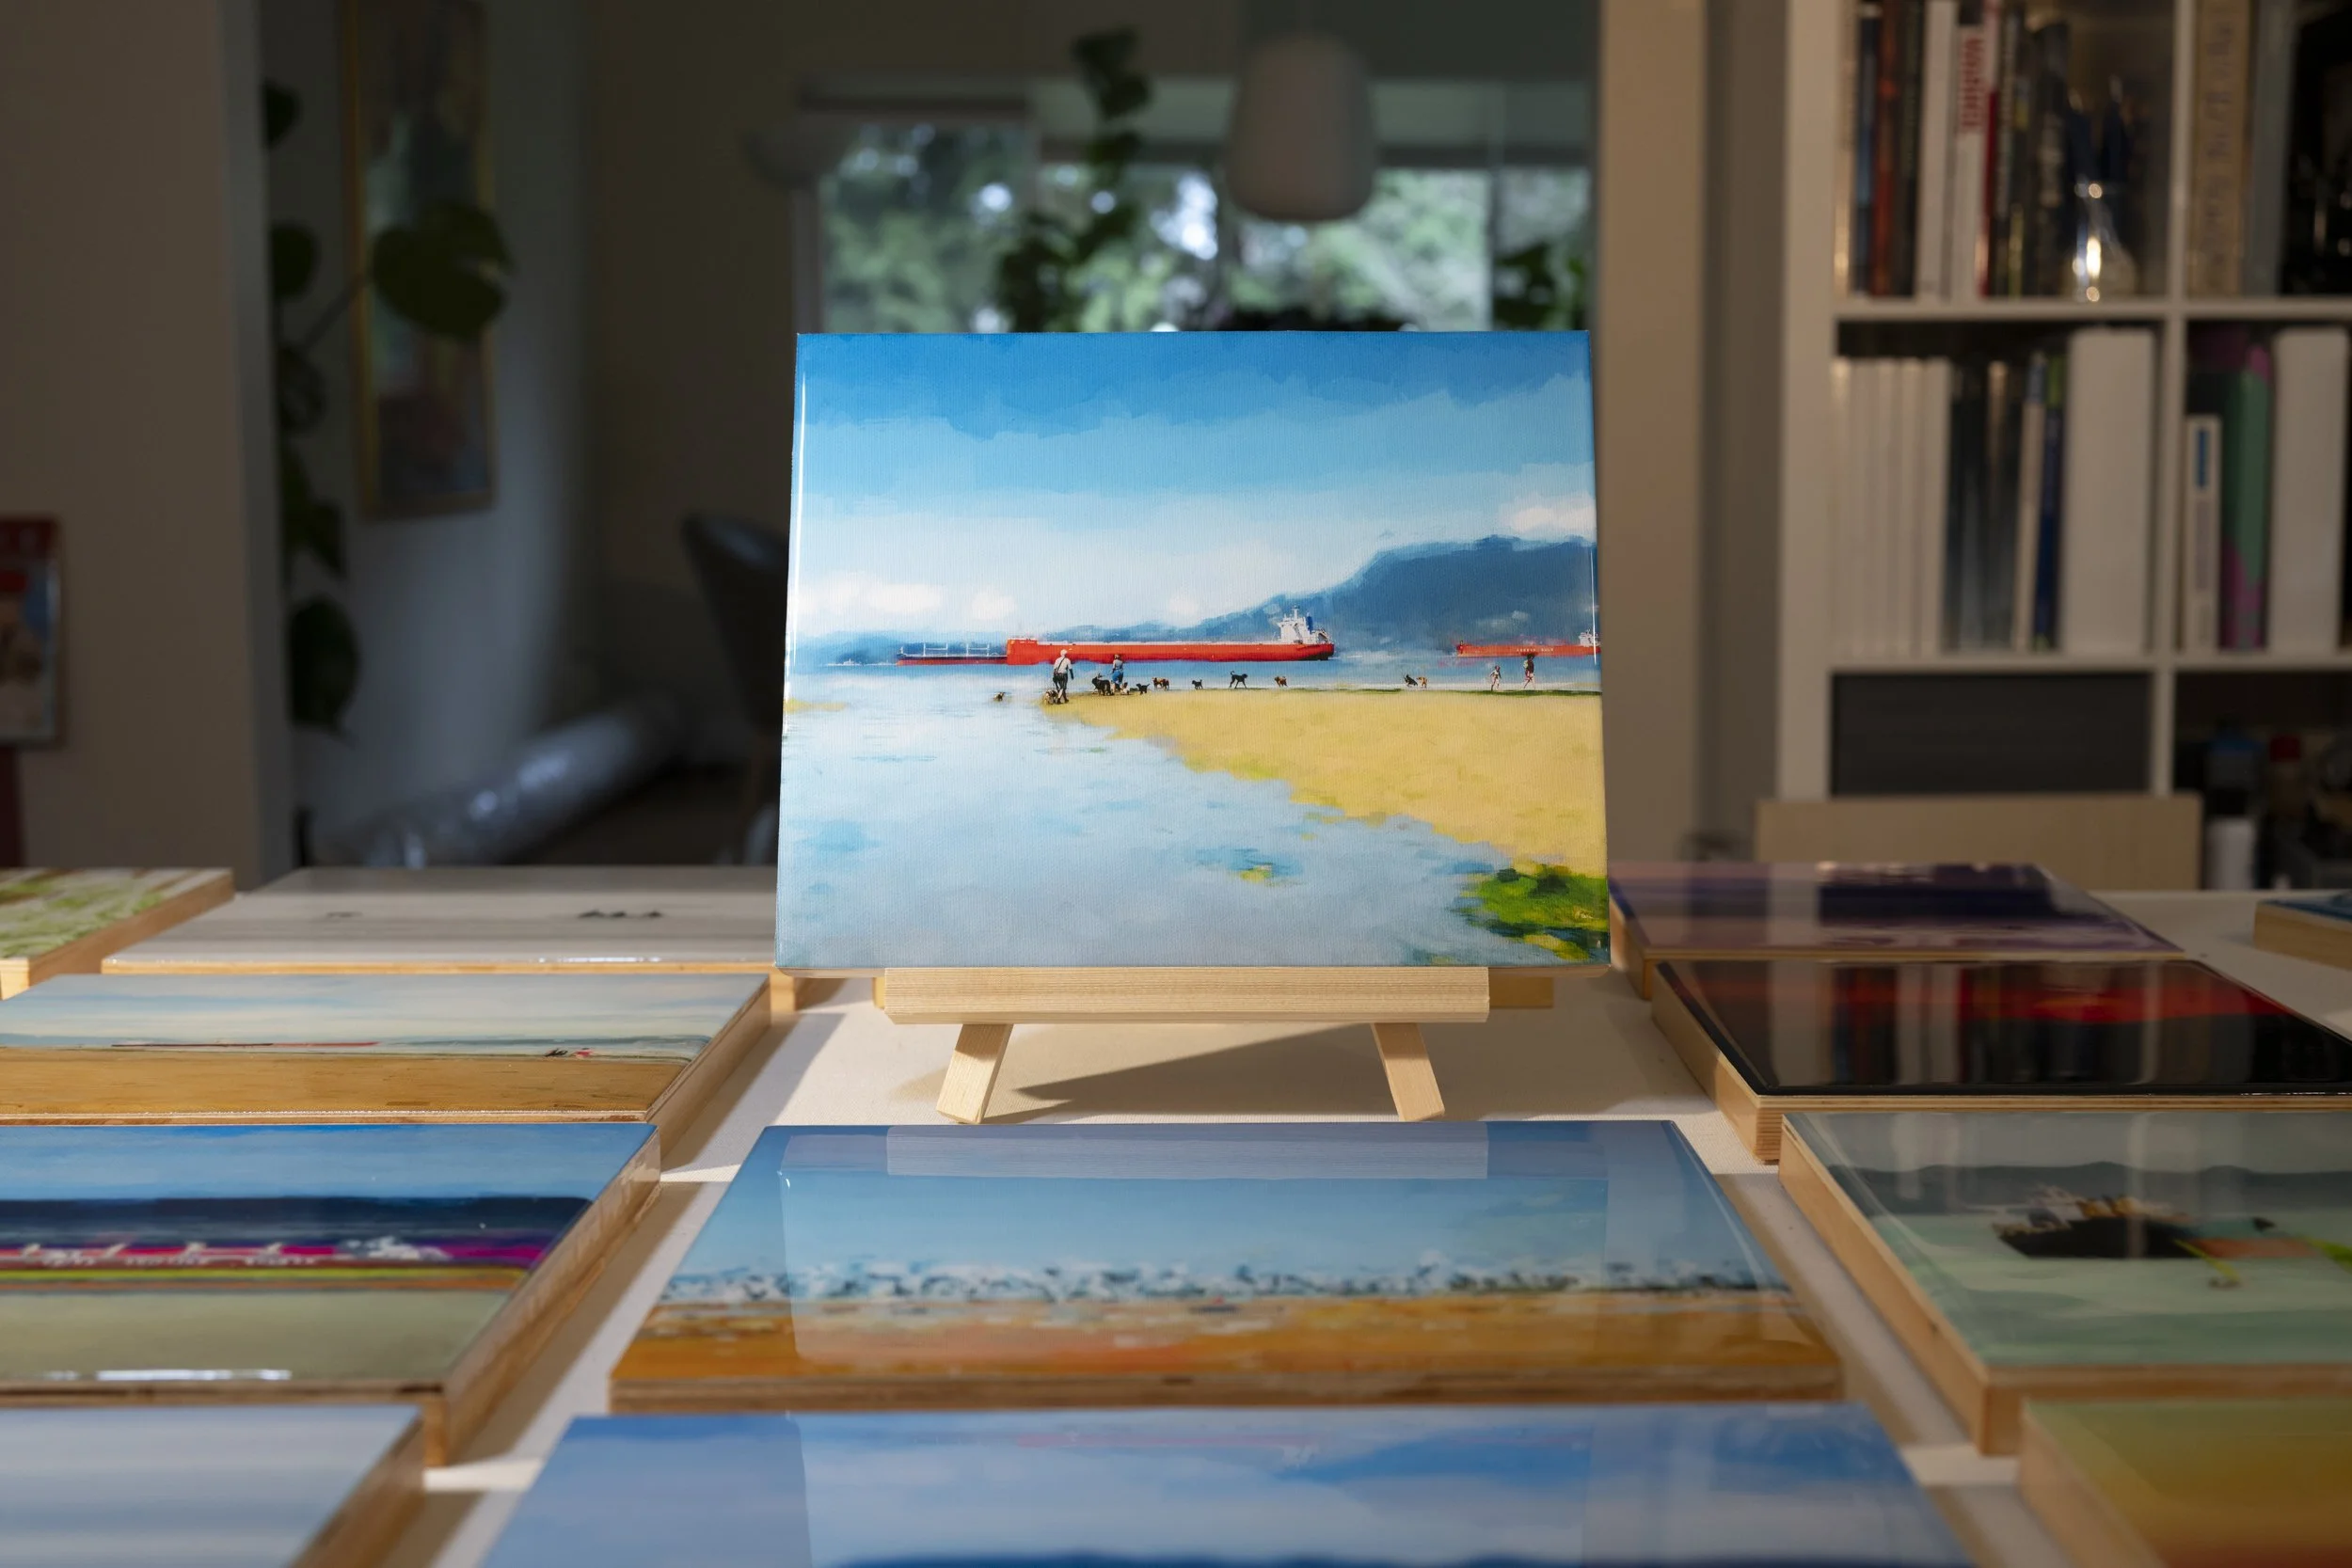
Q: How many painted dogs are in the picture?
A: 11